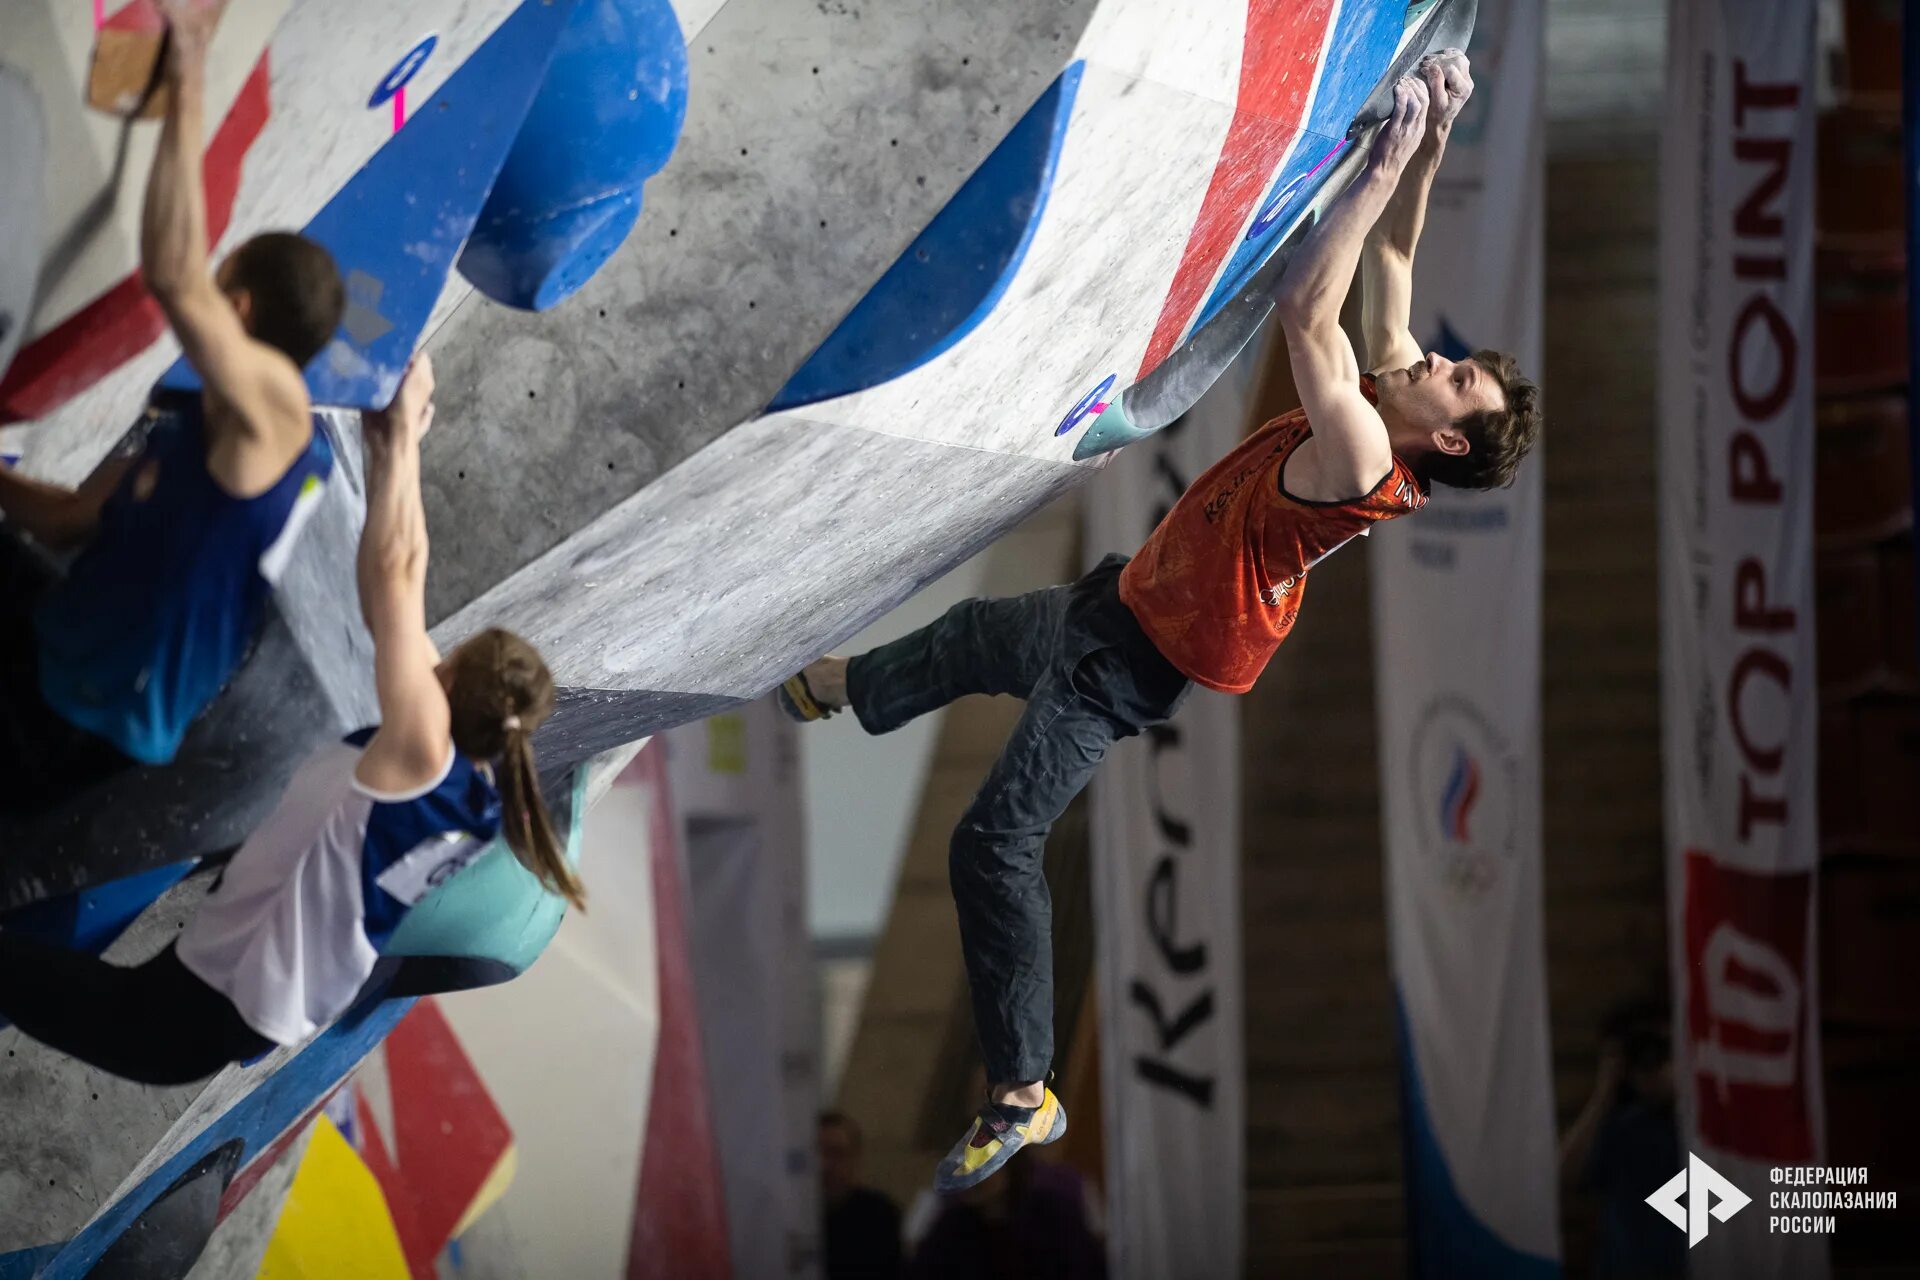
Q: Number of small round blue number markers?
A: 3